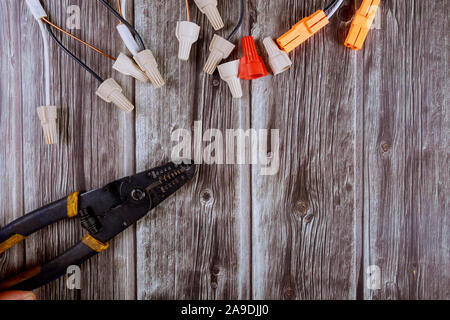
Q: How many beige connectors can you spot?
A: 9